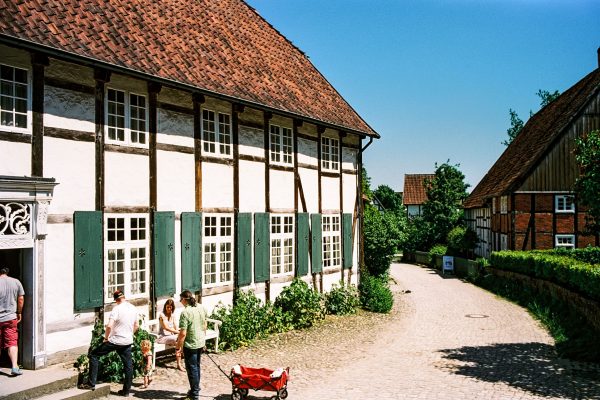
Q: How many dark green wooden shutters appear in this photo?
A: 8